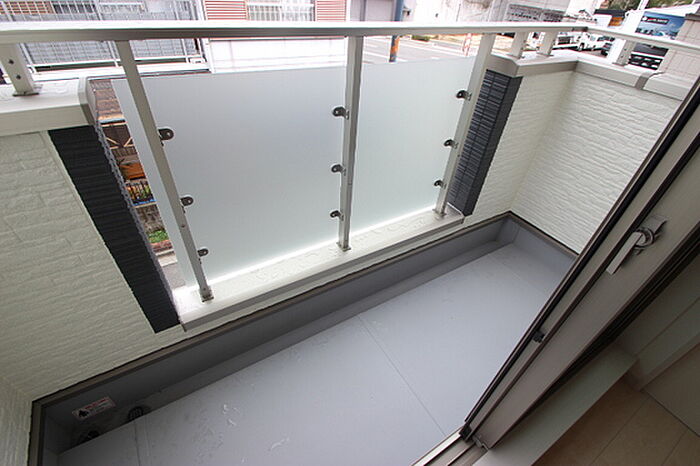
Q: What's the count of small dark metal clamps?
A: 9